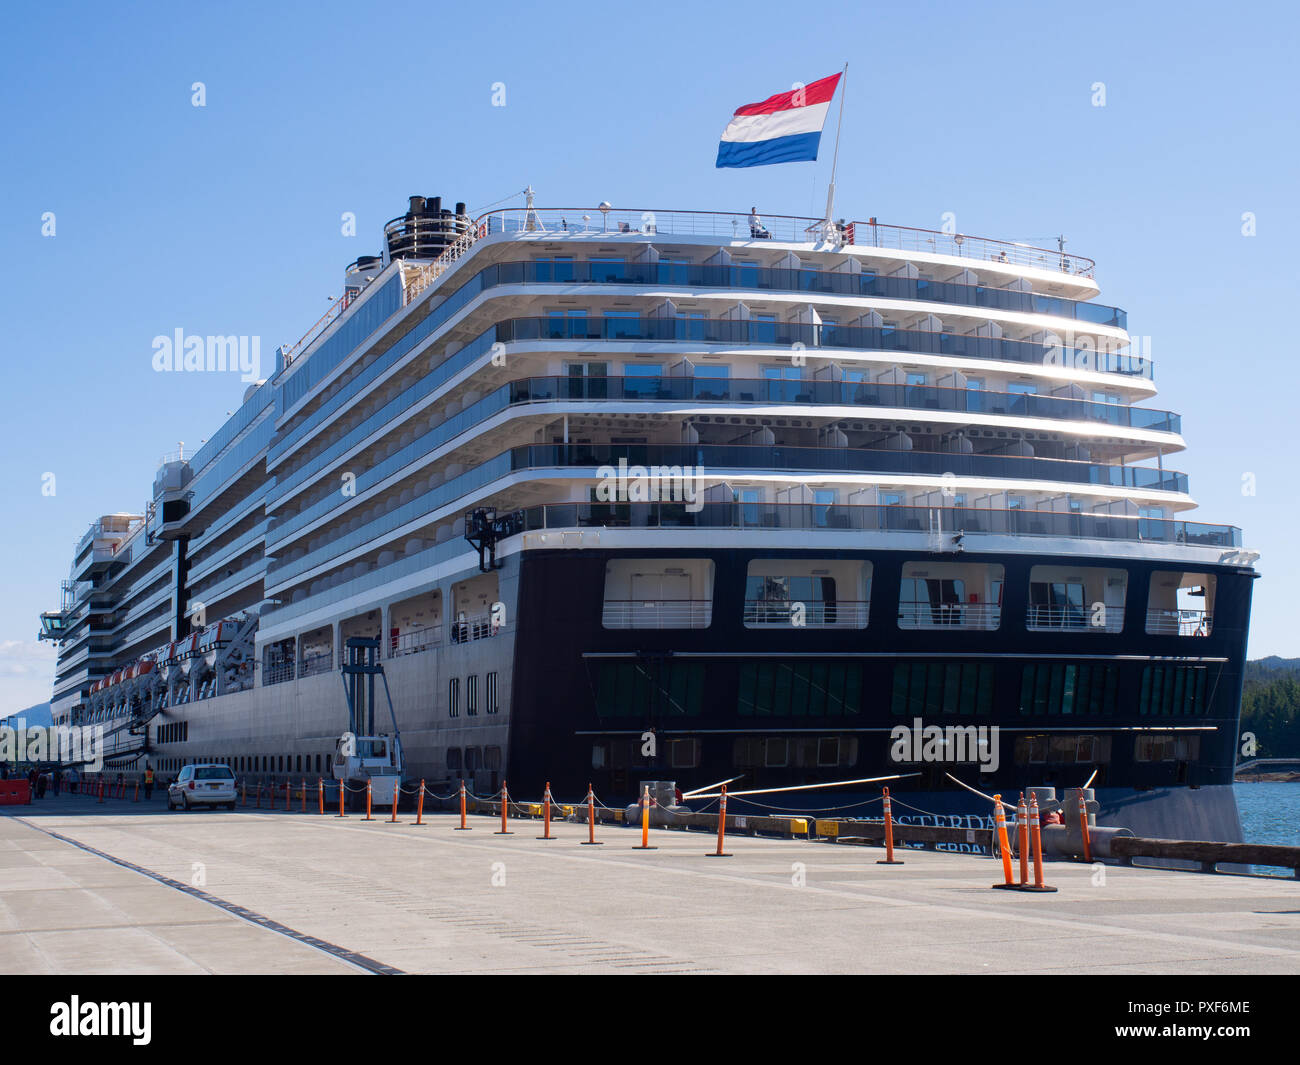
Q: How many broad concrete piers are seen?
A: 1